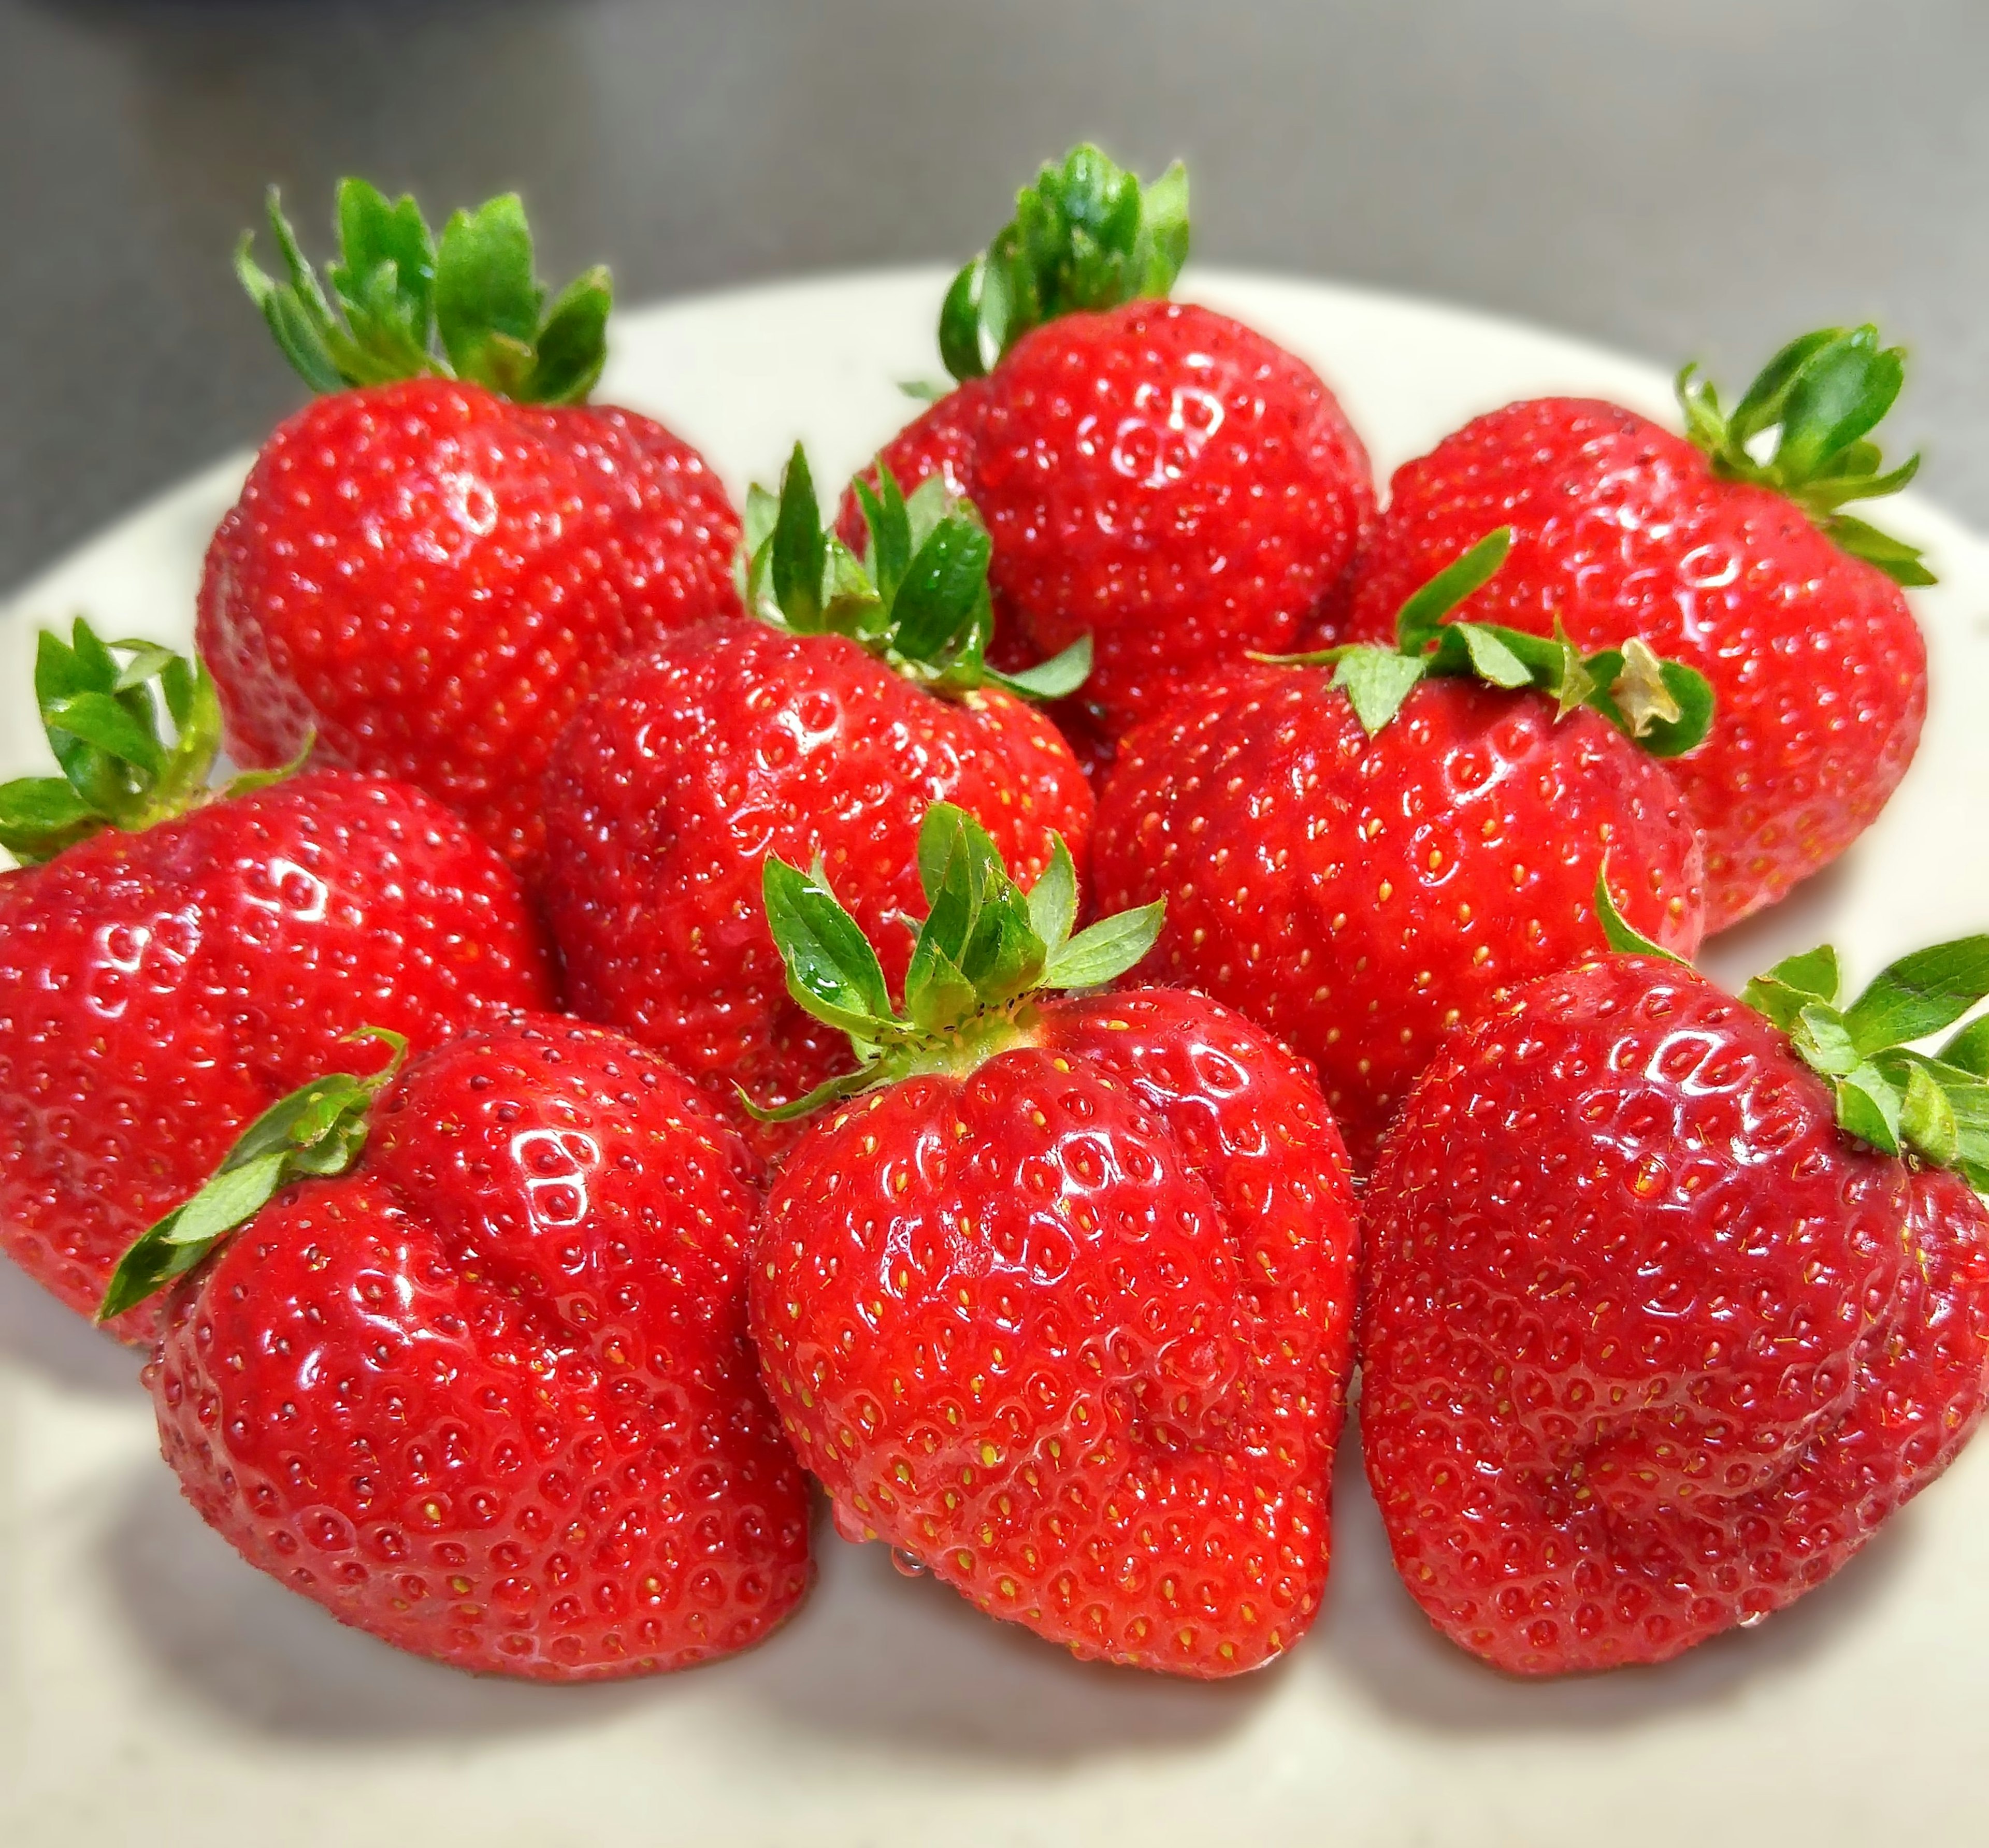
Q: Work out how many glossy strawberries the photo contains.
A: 9